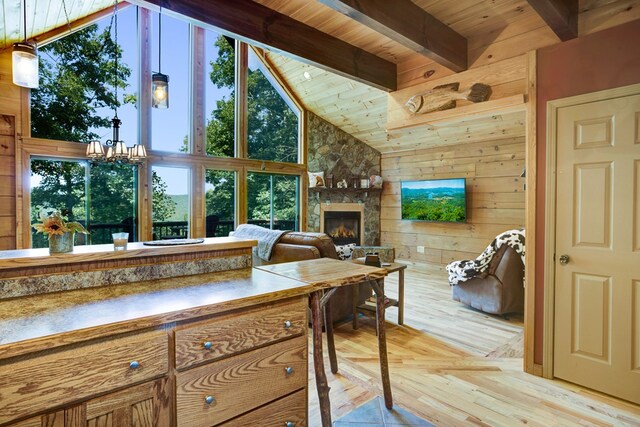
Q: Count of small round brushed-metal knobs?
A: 6